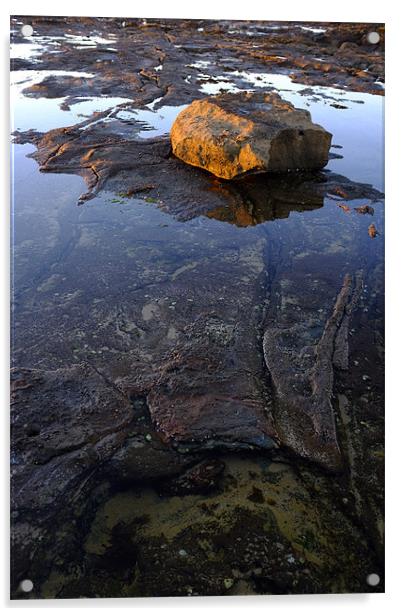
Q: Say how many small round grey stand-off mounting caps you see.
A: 4